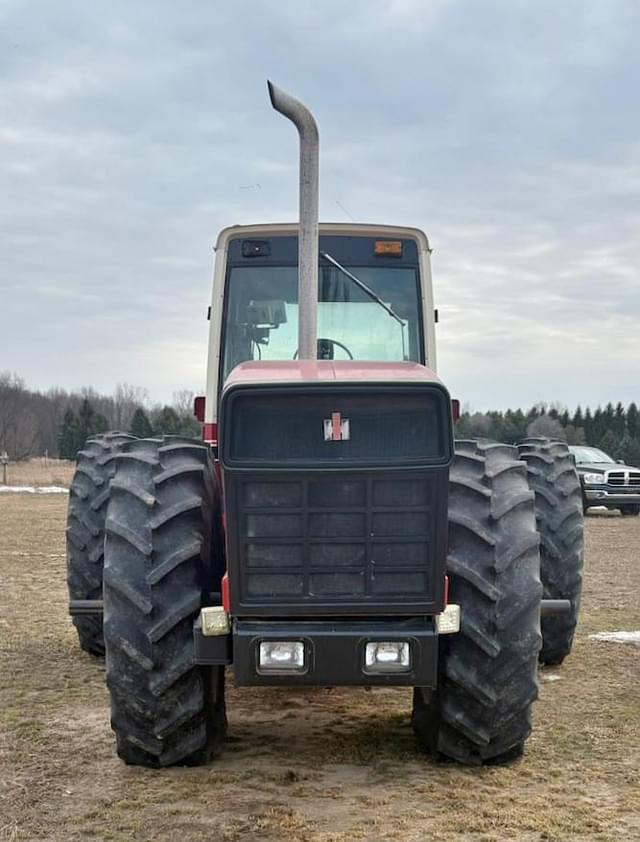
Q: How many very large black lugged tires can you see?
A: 4